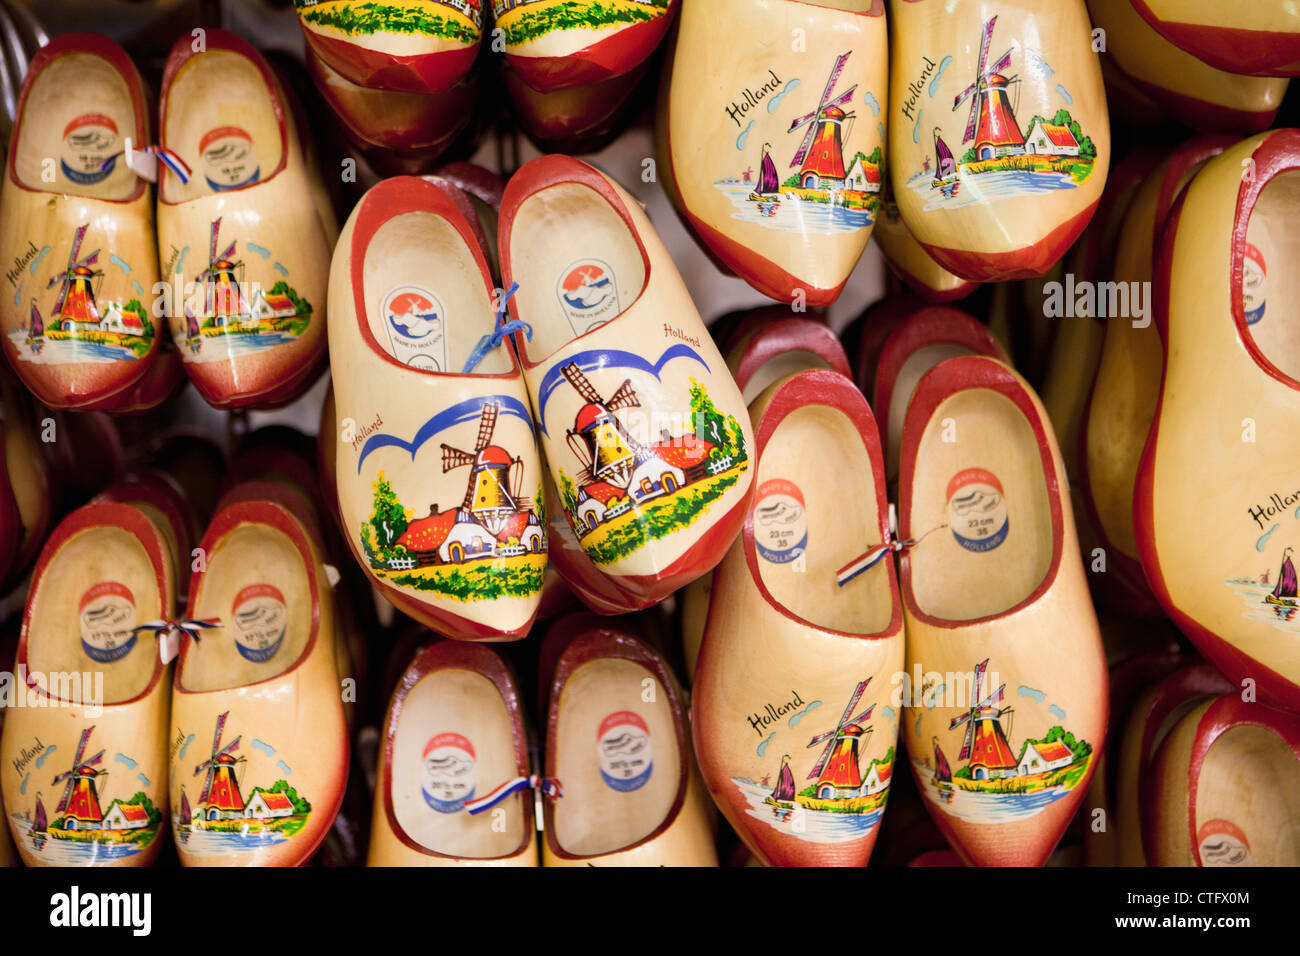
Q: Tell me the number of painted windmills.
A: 10